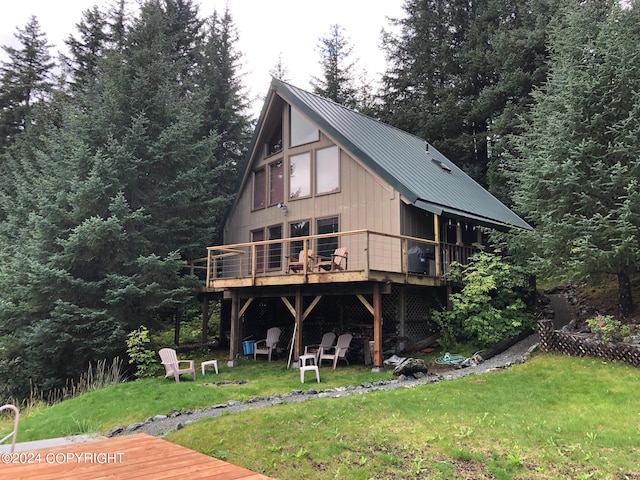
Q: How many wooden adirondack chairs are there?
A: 2